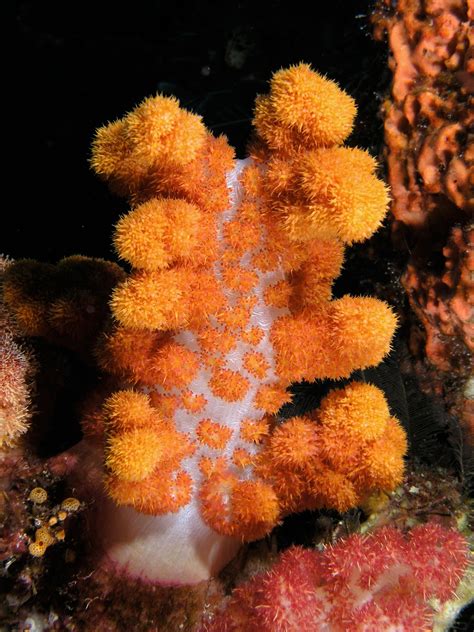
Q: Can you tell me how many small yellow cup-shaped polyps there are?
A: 7